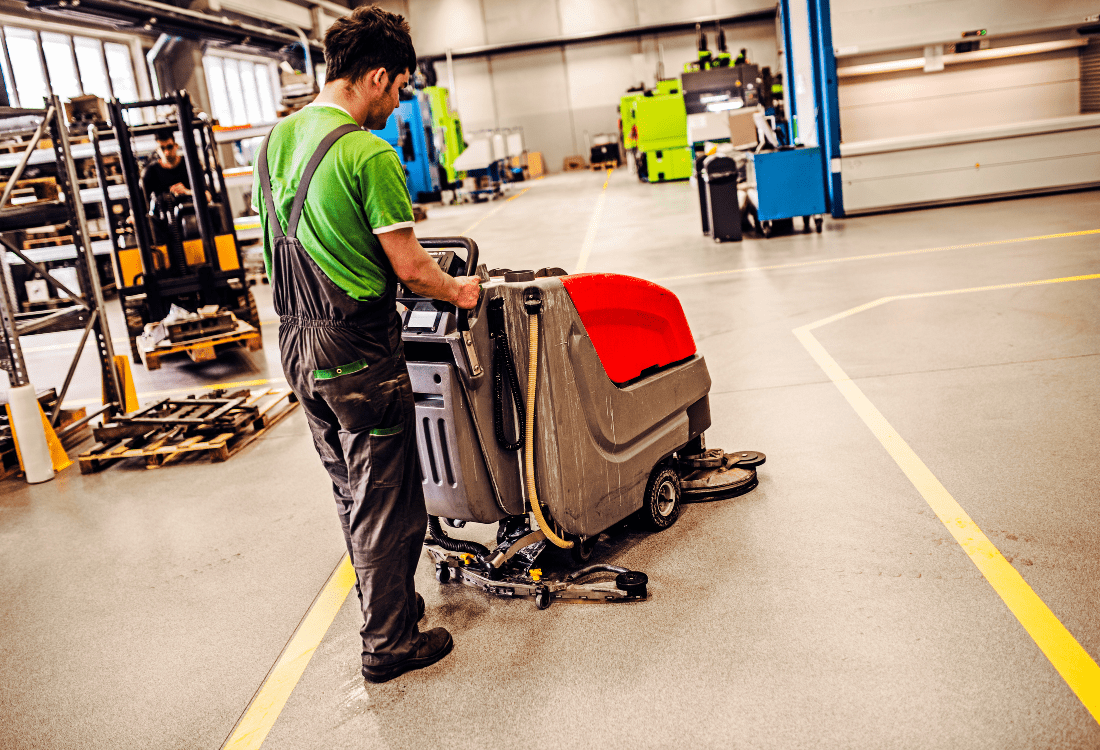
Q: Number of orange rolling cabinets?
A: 0